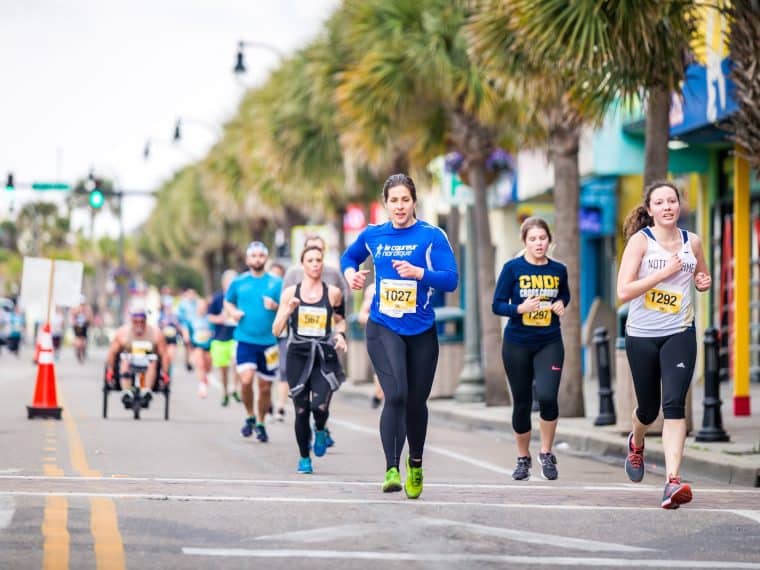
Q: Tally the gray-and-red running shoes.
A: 2